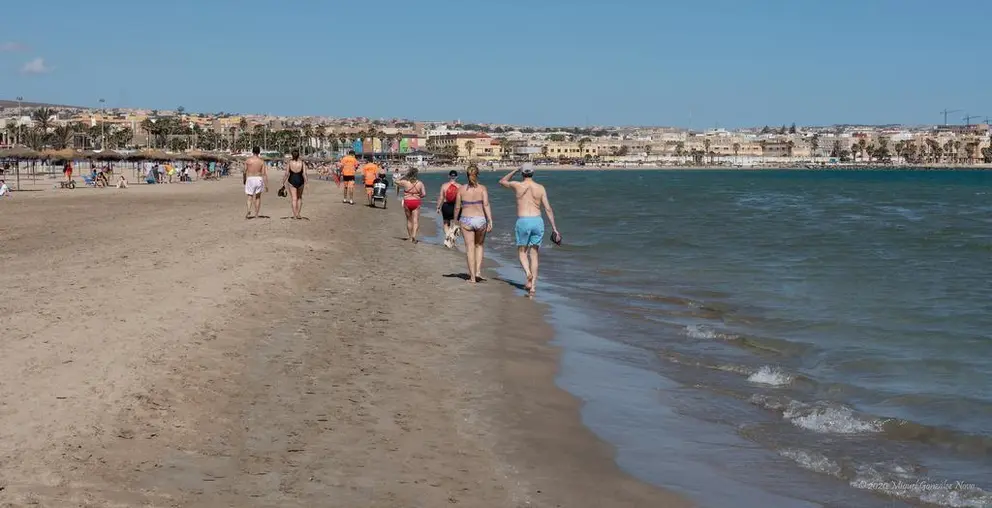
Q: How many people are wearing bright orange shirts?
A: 2